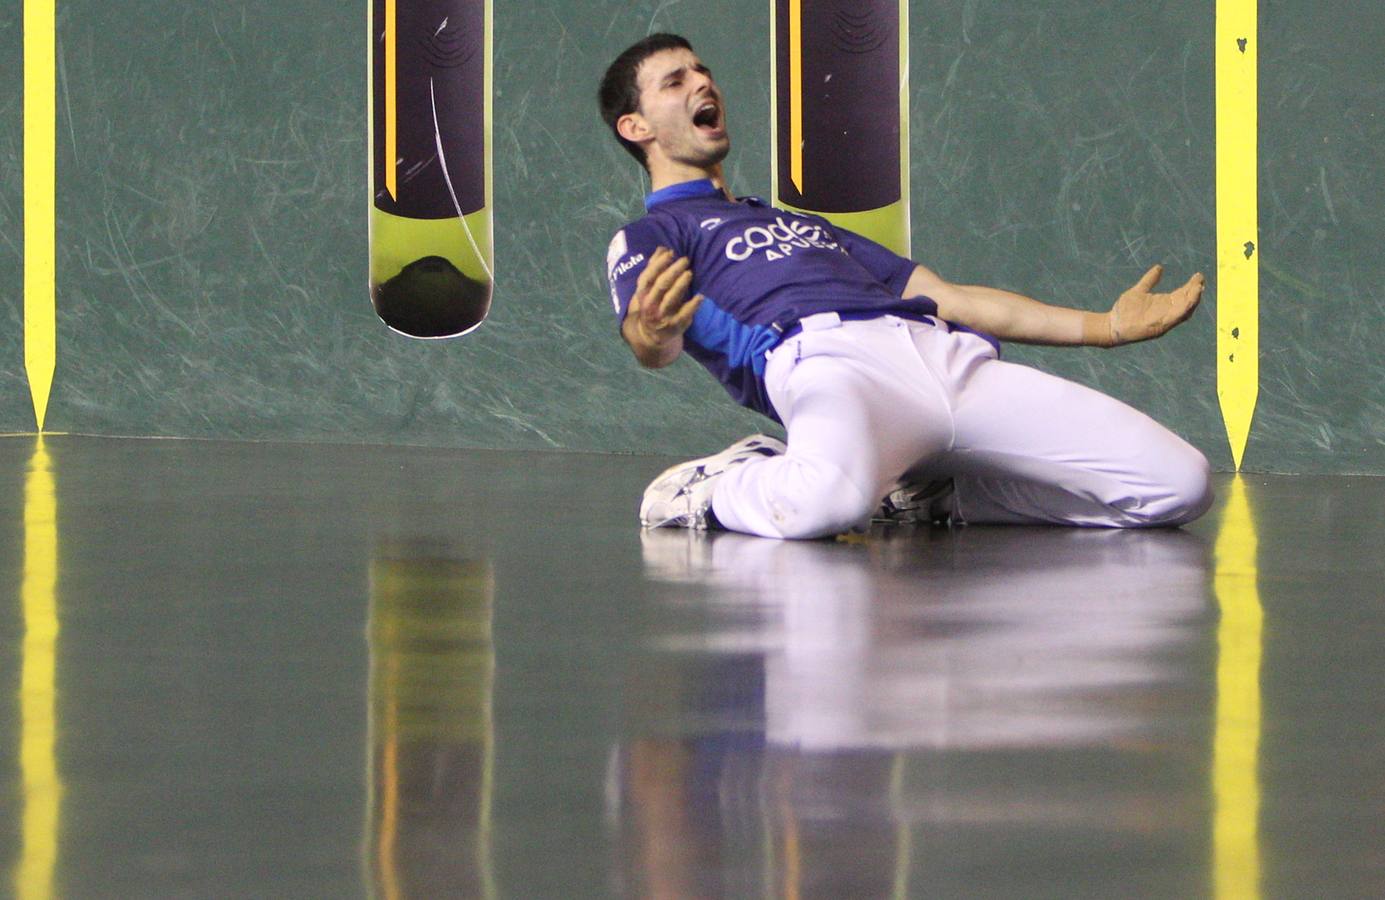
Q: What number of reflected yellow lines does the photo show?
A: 2